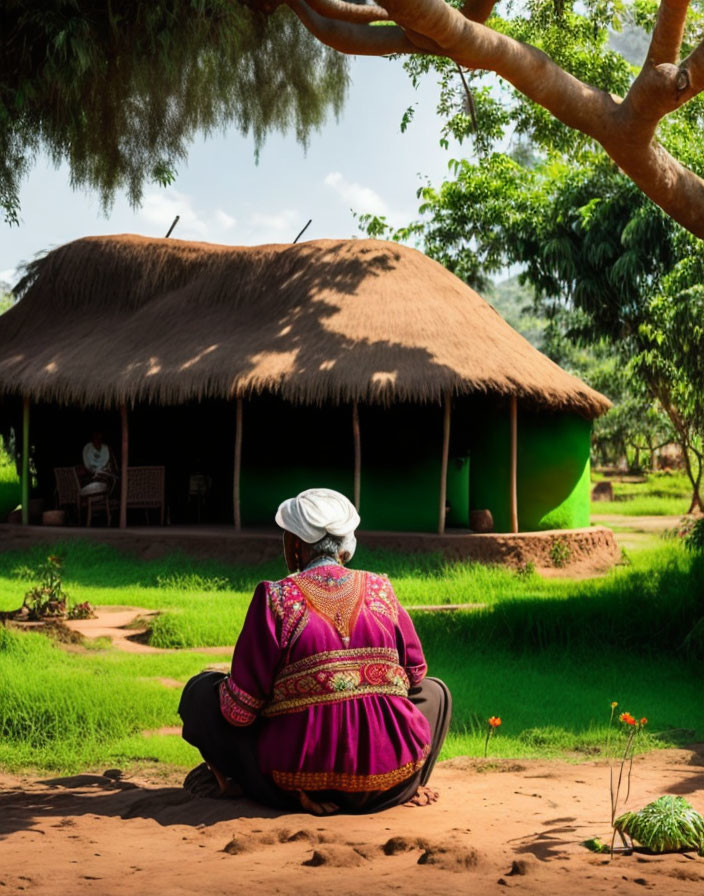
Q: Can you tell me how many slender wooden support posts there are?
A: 6